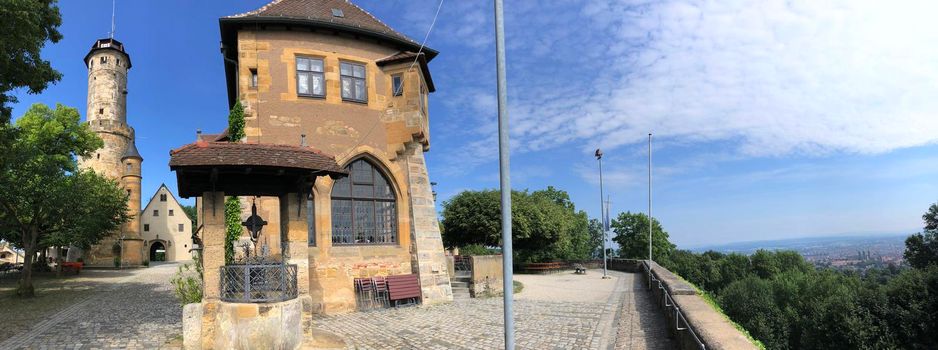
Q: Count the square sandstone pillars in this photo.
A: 2